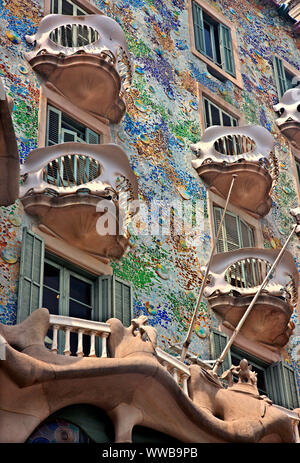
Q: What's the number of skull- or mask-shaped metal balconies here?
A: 5